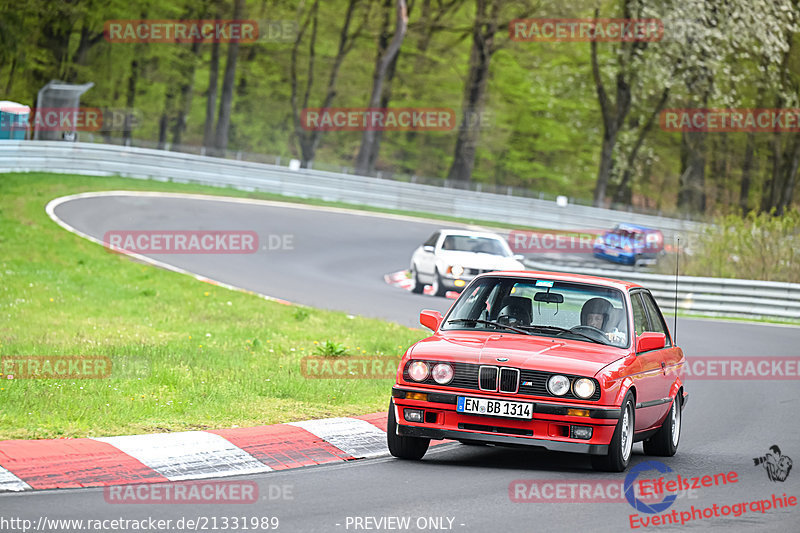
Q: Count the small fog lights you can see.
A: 2